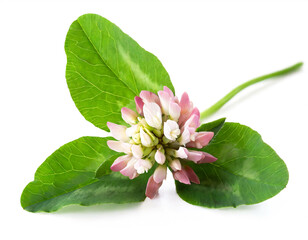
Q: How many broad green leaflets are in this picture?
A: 3